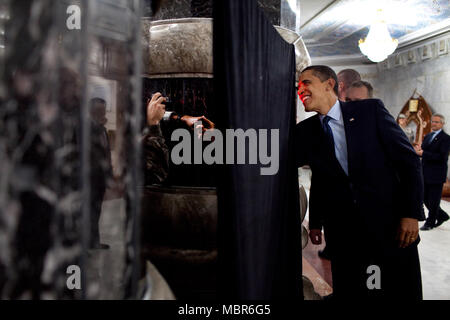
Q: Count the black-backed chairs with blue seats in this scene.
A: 0